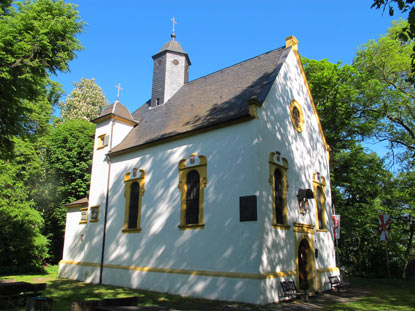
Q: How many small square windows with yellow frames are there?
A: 3